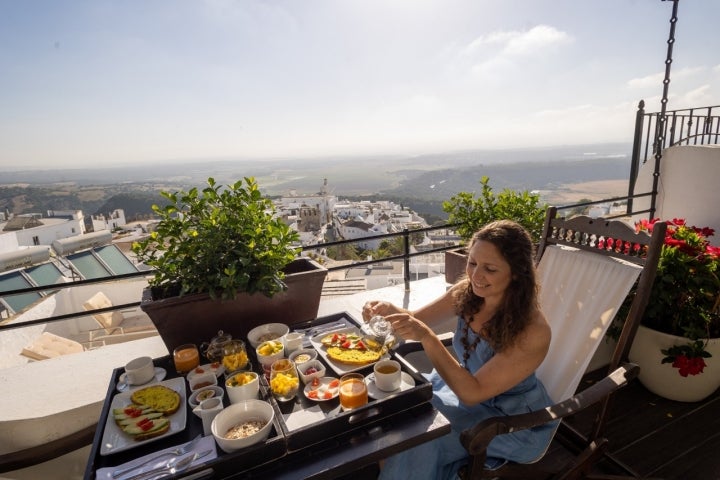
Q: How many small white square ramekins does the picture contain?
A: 2